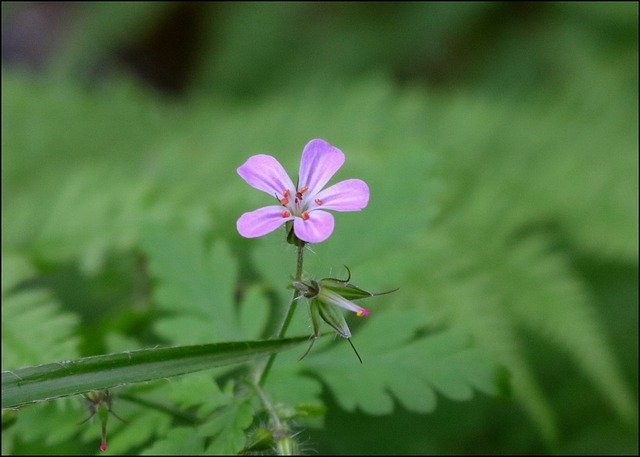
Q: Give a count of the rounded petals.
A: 5